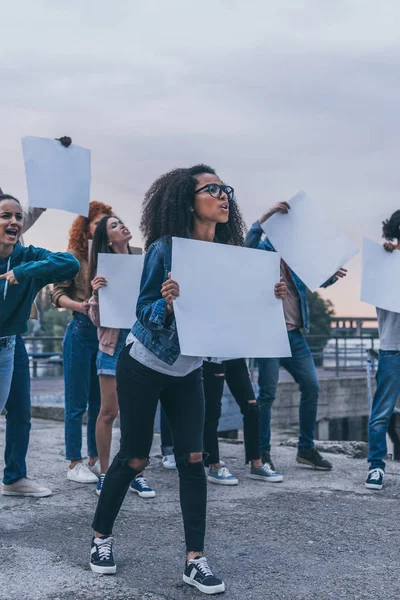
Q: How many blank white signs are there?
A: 5